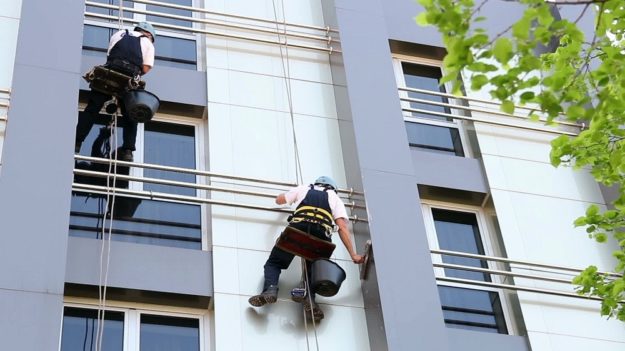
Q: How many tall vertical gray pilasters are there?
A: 2